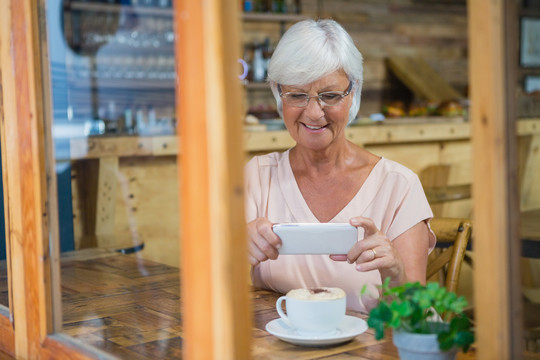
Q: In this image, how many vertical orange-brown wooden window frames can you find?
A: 3